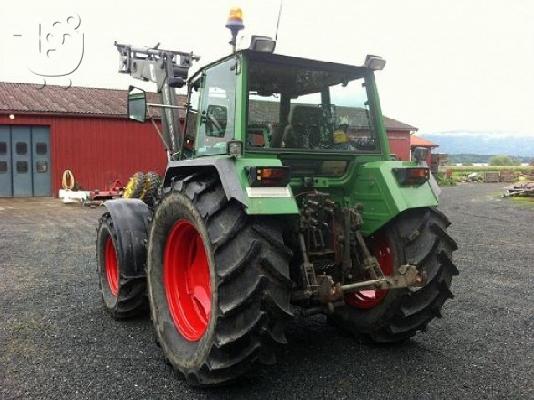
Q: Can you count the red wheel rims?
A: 3